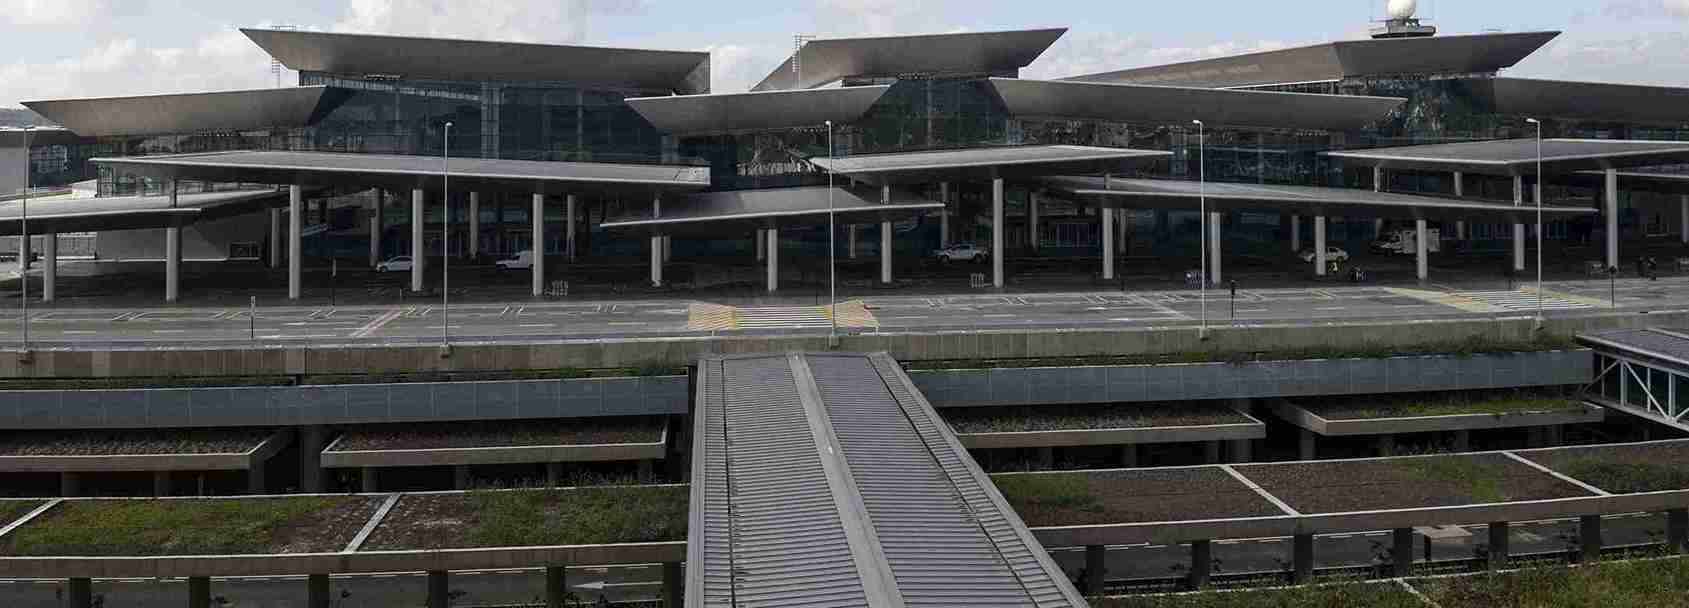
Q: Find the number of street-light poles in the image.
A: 5